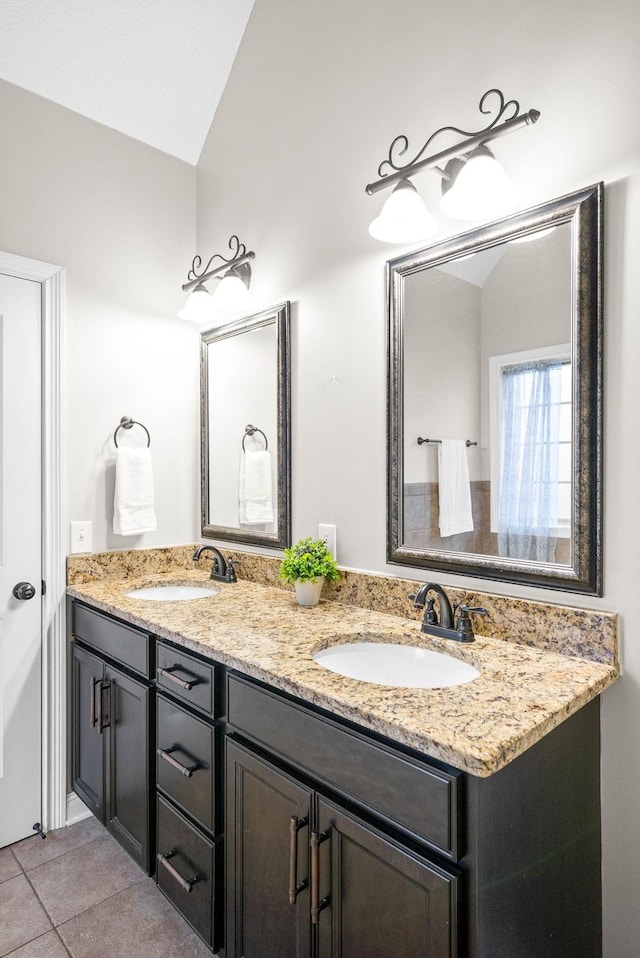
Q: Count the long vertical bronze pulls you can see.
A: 4